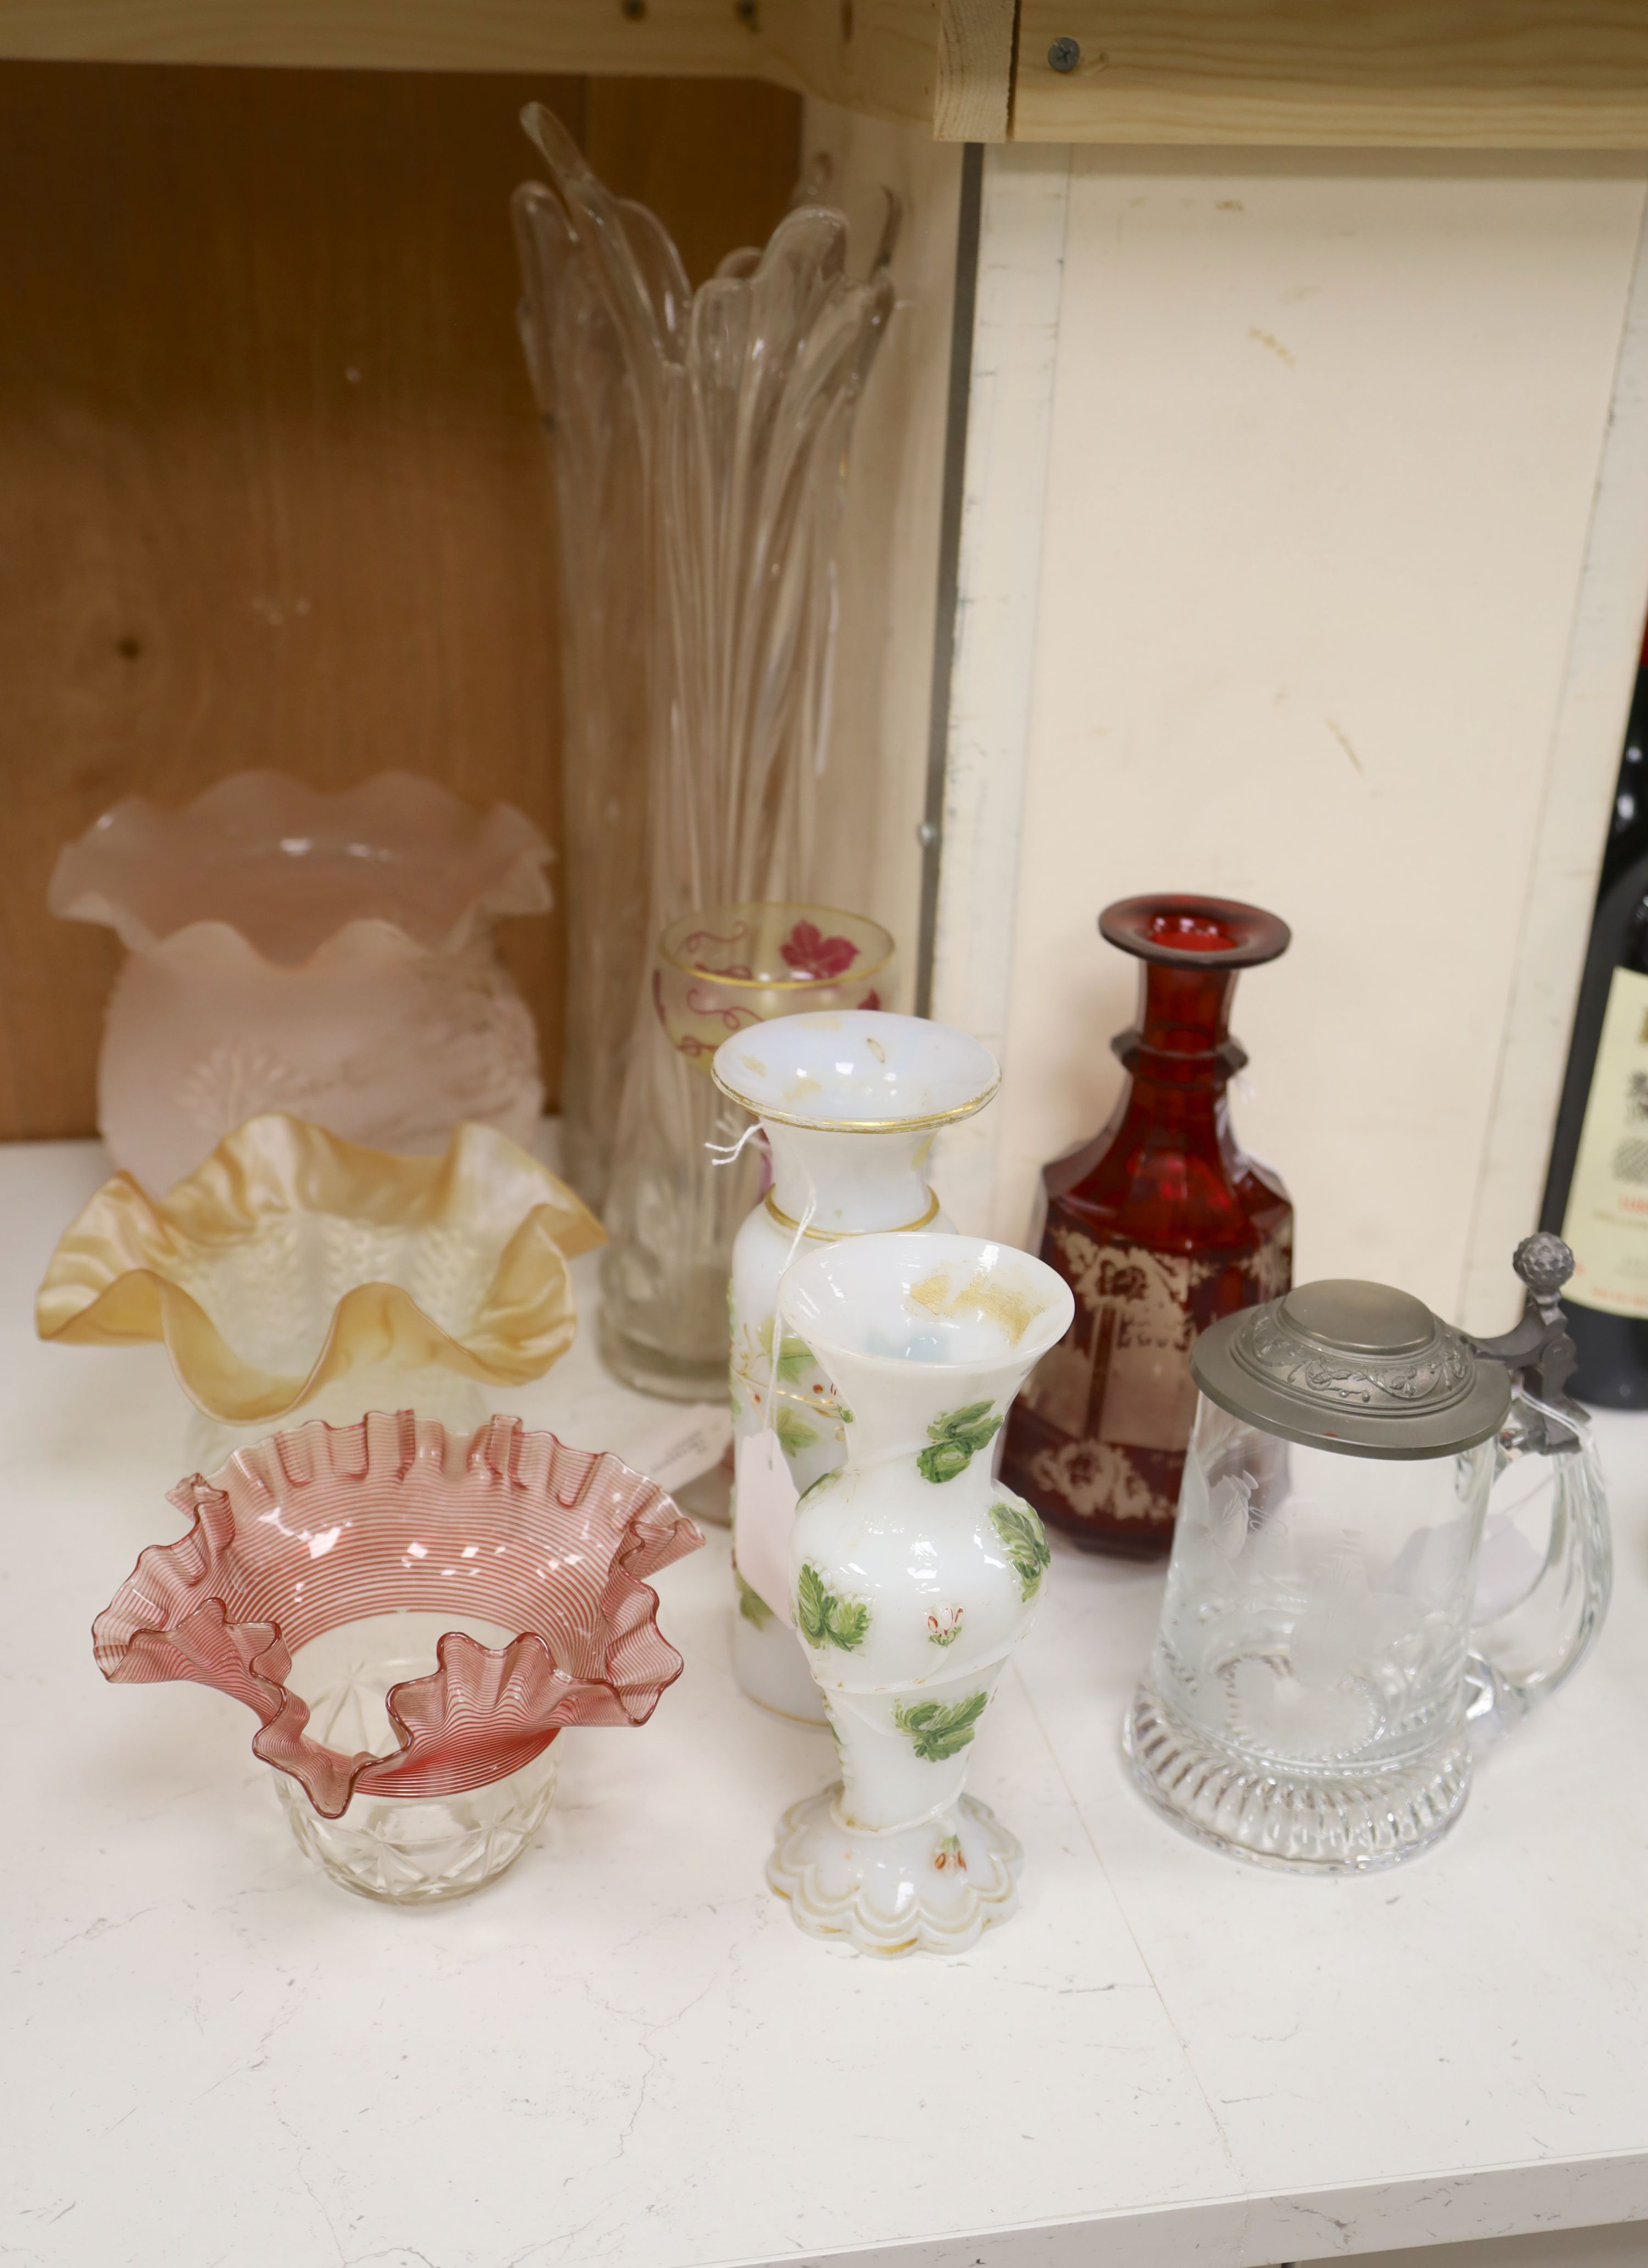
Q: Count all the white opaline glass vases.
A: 2